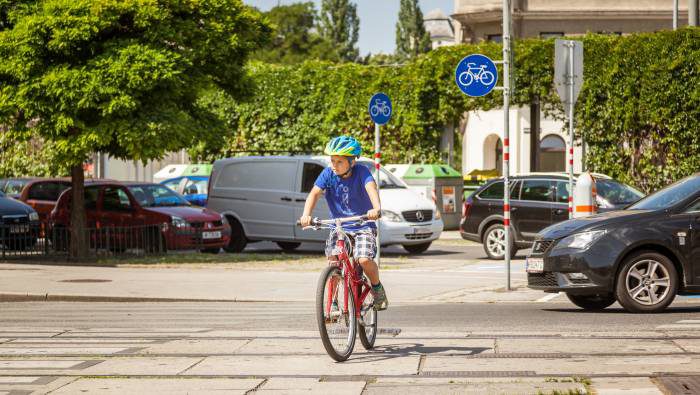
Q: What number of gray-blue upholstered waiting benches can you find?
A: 0